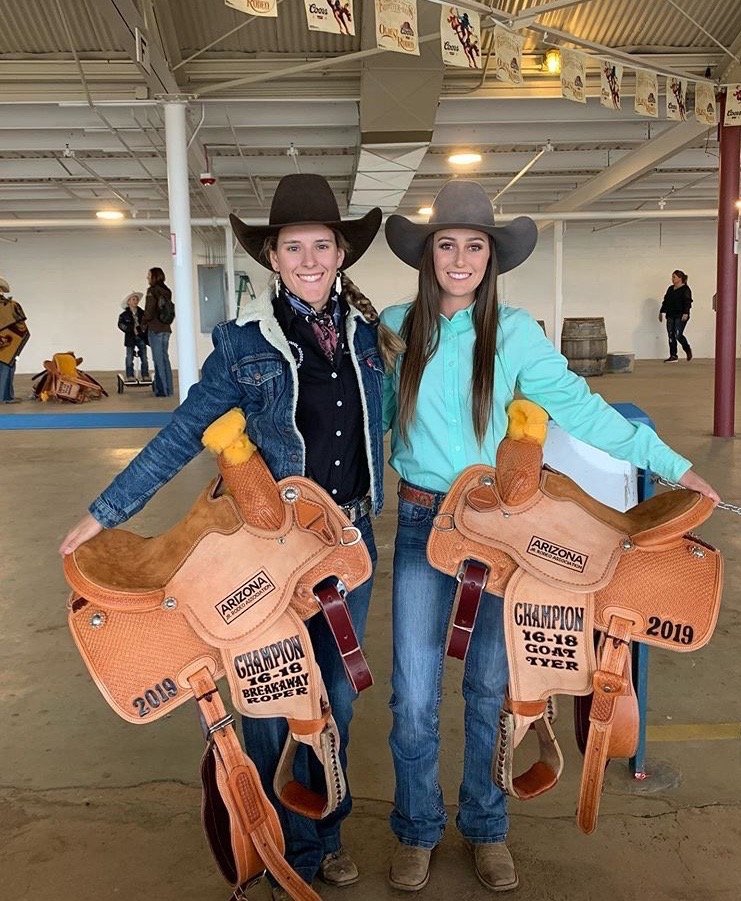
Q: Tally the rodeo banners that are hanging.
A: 11